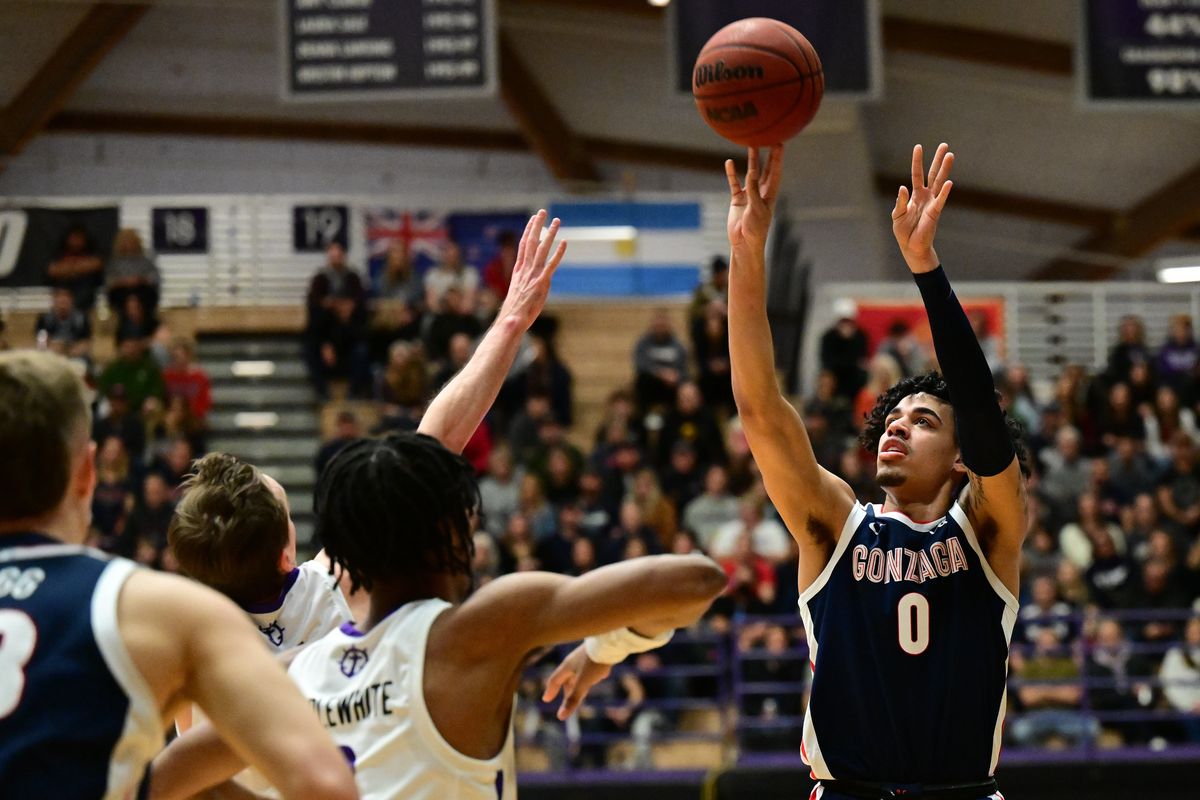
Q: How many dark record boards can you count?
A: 3